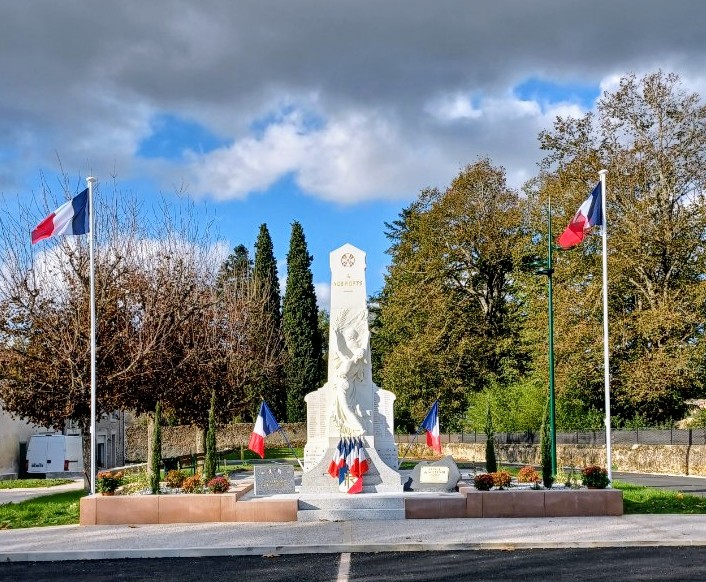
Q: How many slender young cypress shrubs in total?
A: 4